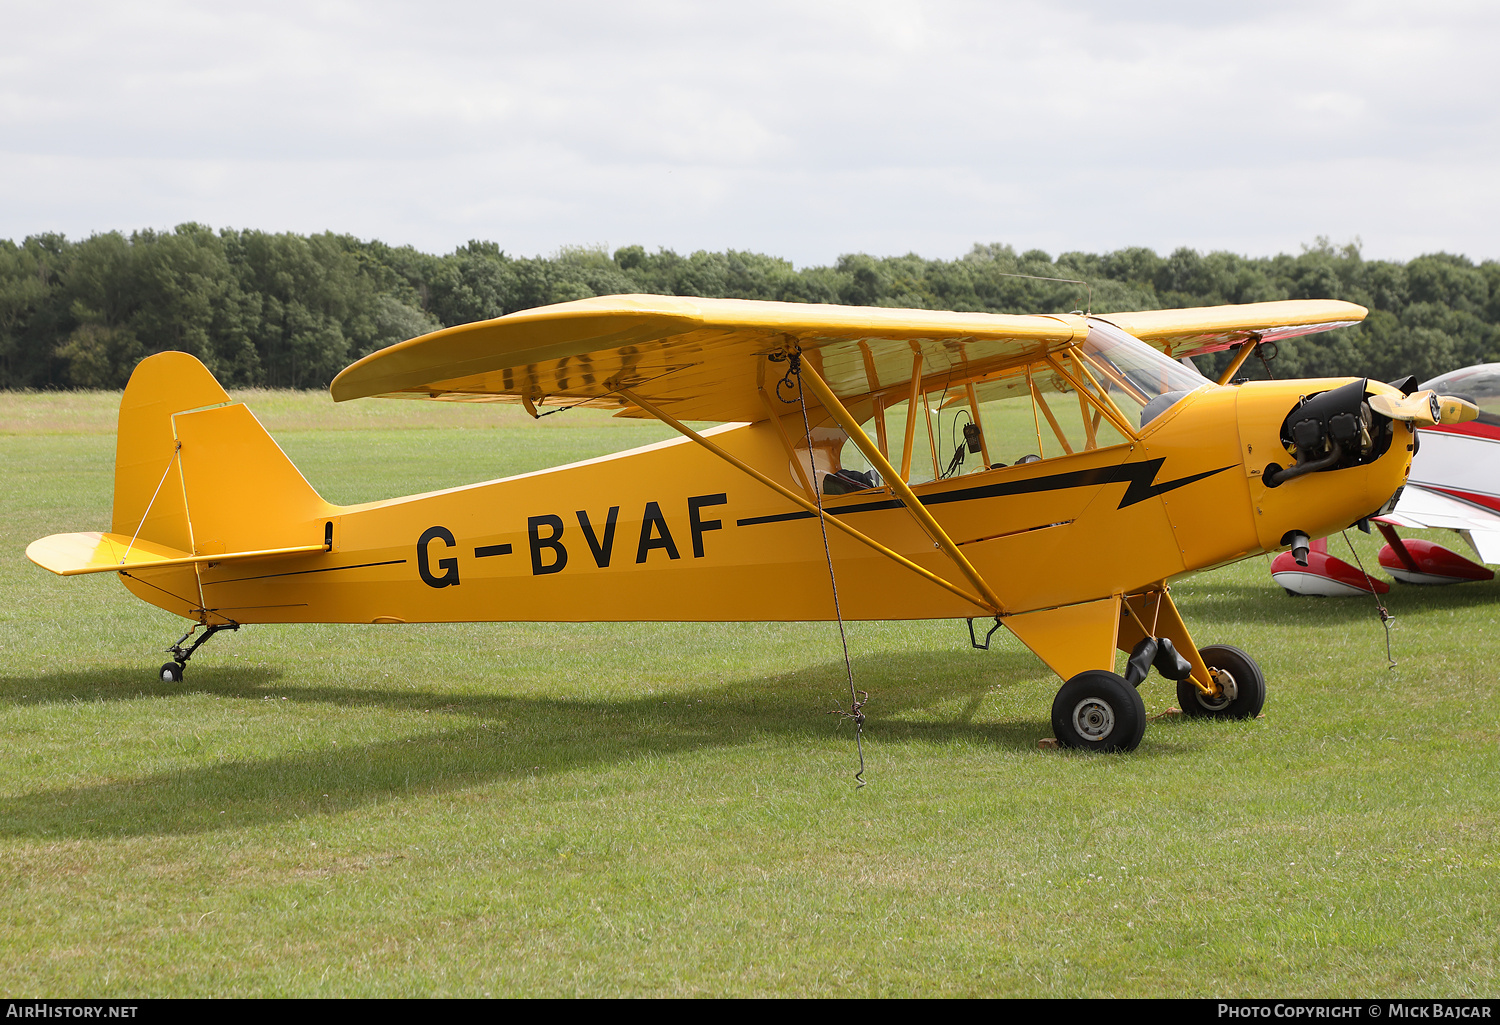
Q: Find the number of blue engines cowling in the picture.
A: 0